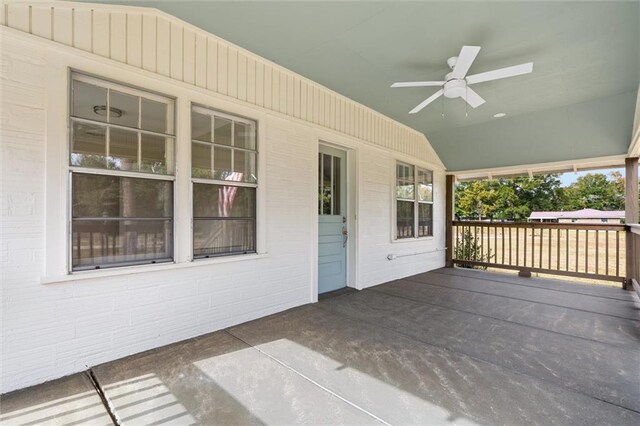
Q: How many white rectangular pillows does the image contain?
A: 0